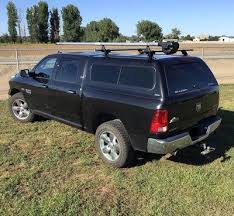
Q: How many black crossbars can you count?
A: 2